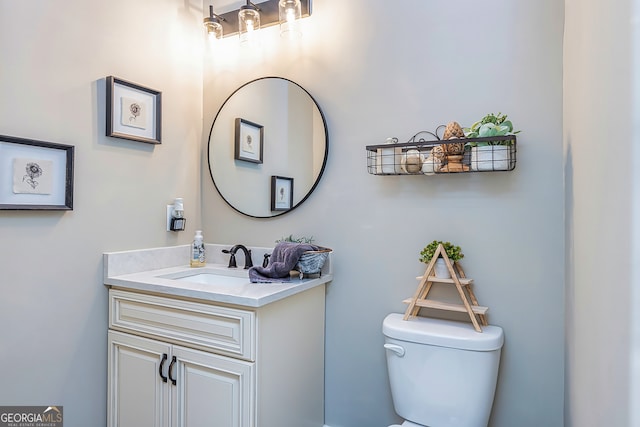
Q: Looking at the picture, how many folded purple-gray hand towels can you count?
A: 1